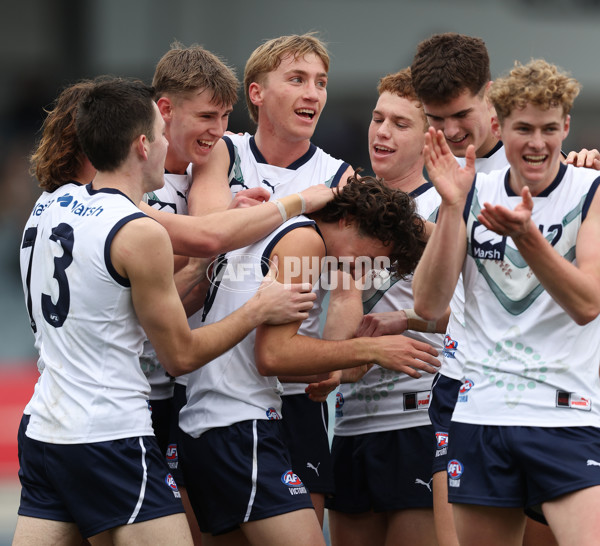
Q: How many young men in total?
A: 8